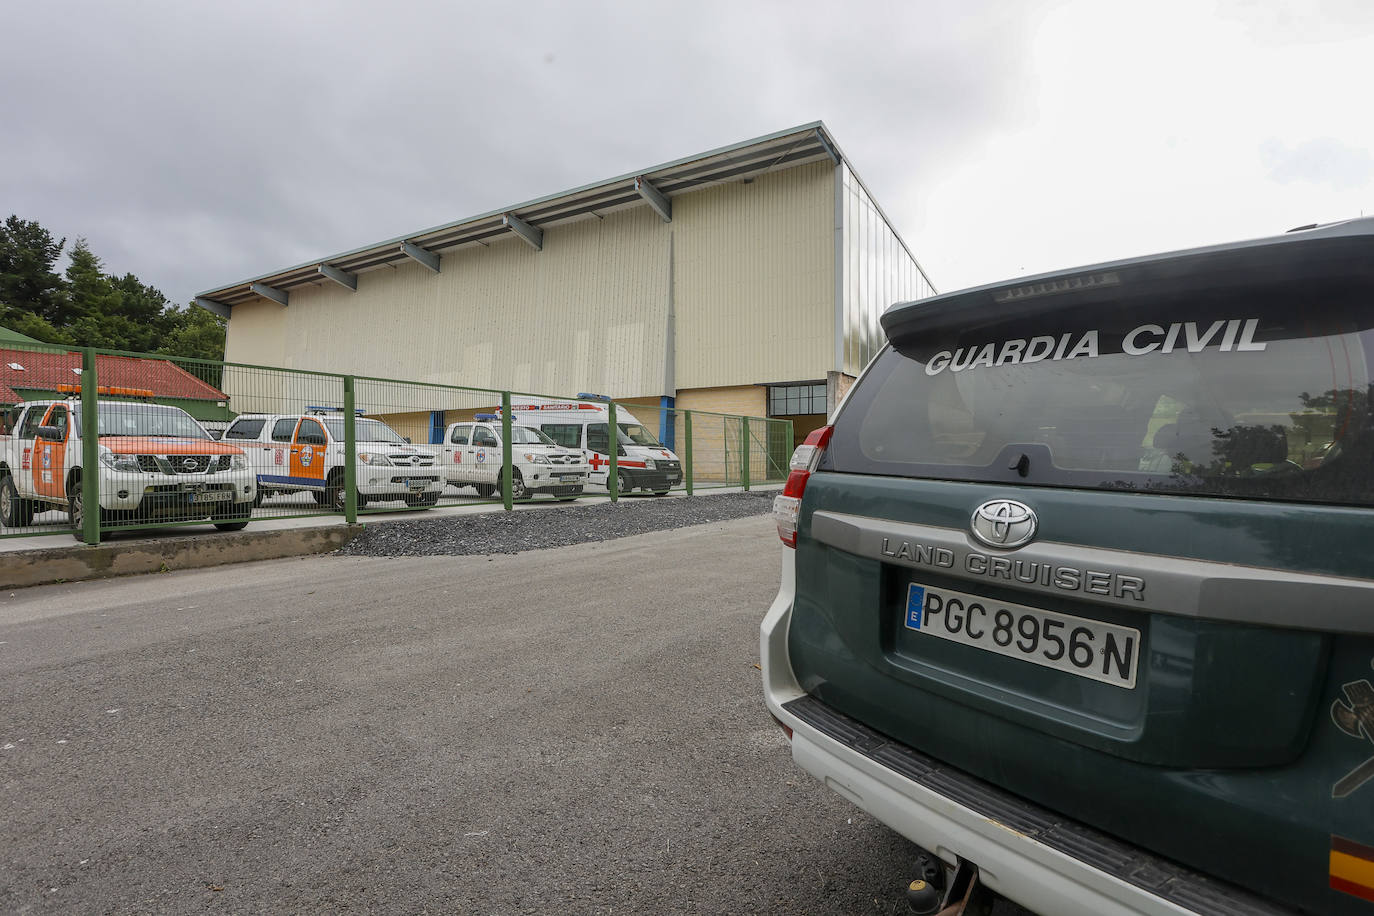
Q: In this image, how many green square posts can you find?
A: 7